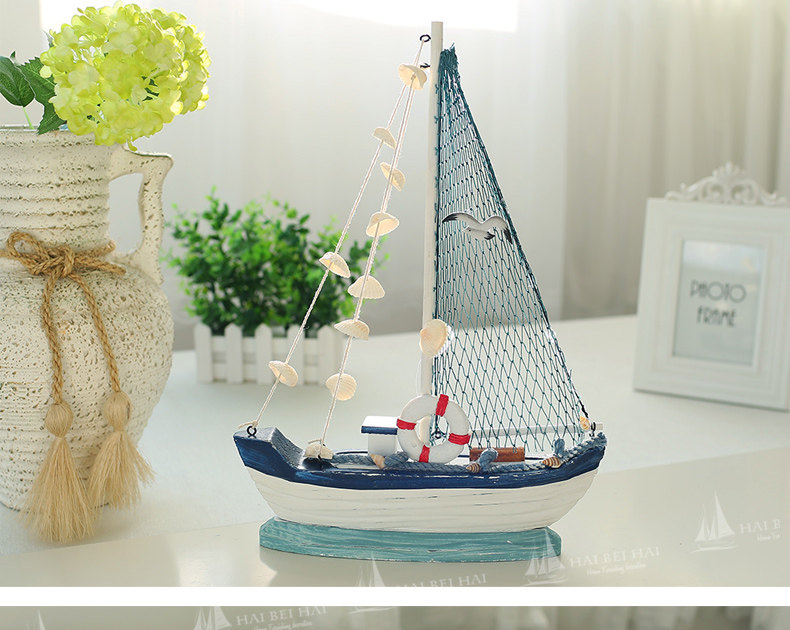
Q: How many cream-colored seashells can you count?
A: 11